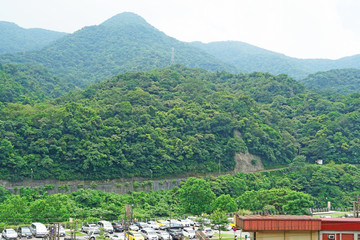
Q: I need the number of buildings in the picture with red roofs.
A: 2